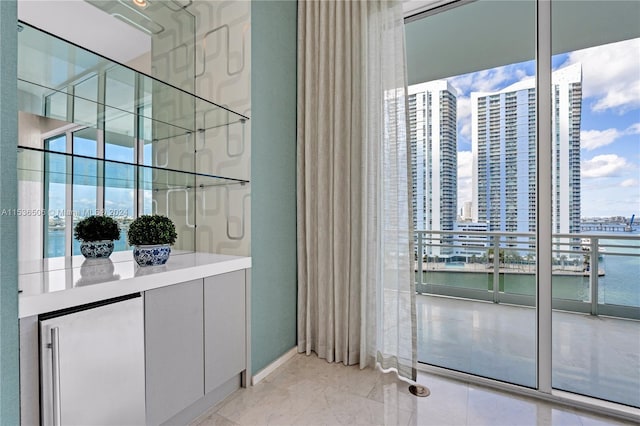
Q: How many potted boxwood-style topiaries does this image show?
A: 2